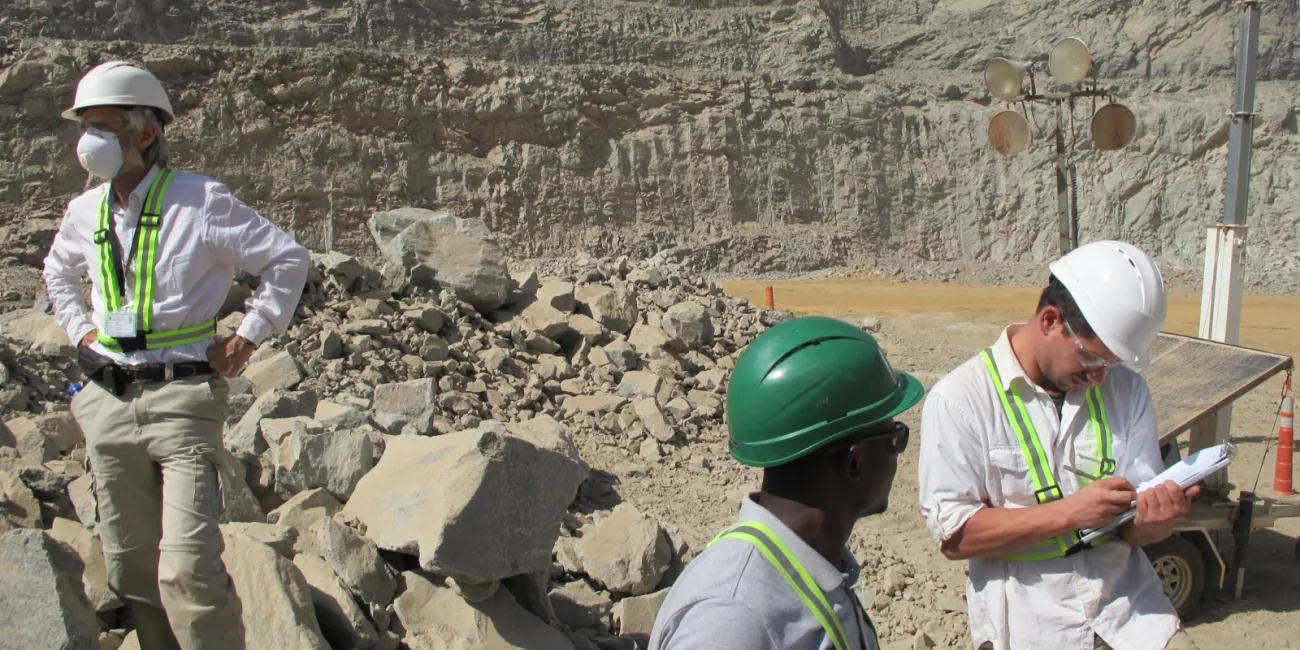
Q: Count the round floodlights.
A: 4